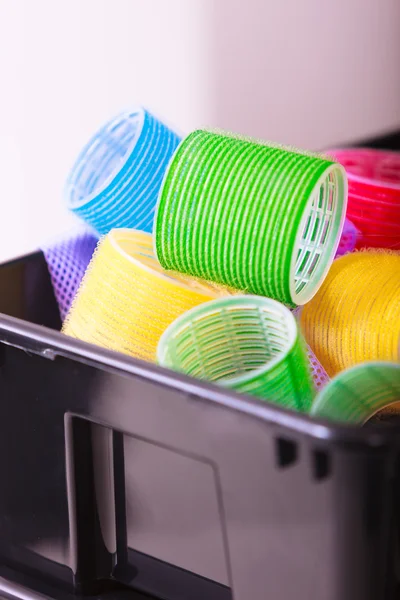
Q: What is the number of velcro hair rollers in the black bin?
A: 7